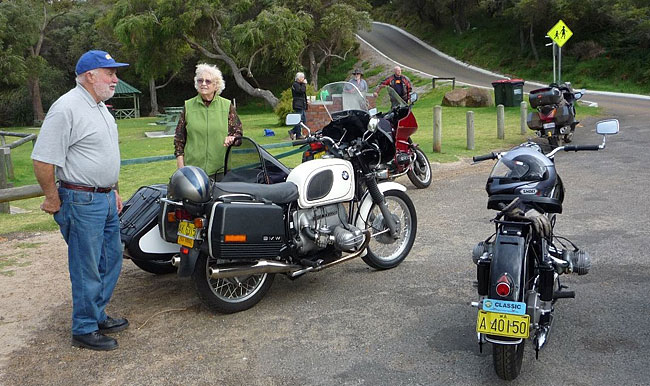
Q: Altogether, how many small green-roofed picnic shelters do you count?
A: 1